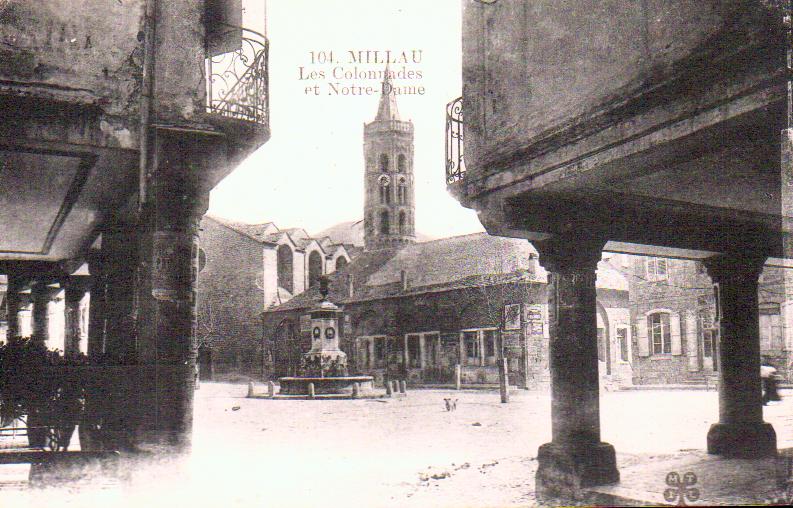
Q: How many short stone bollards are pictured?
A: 7